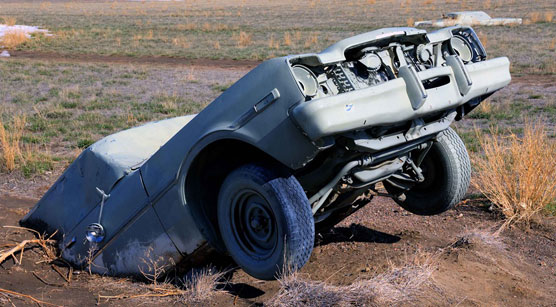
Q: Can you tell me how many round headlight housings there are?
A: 2